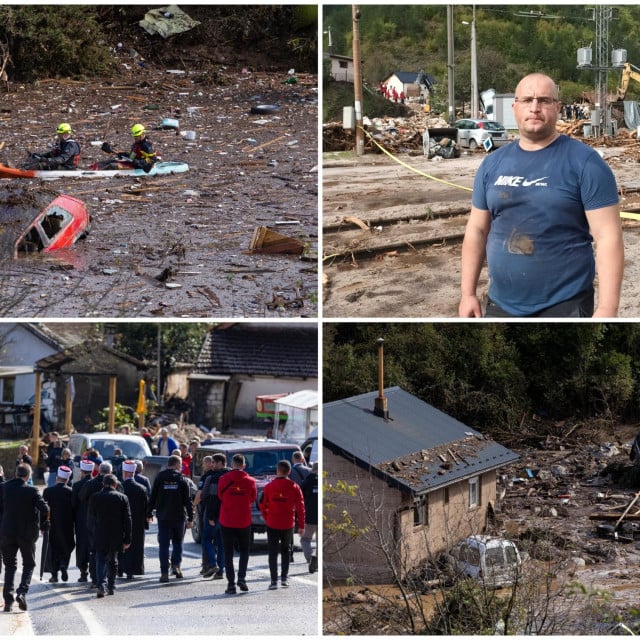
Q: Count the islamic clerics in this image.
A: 3